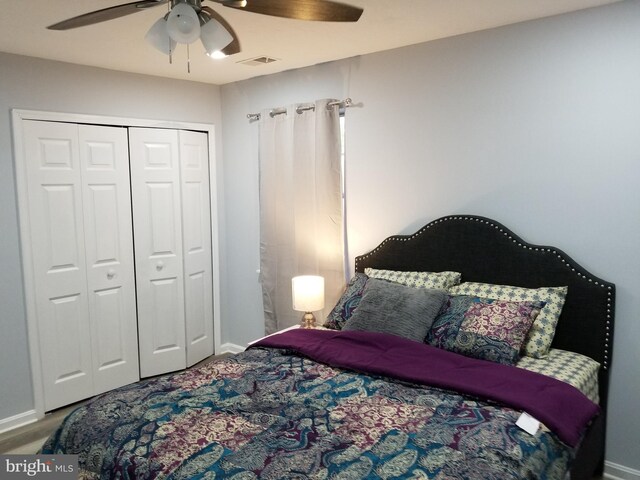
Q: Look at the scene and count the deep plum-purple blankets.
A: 1